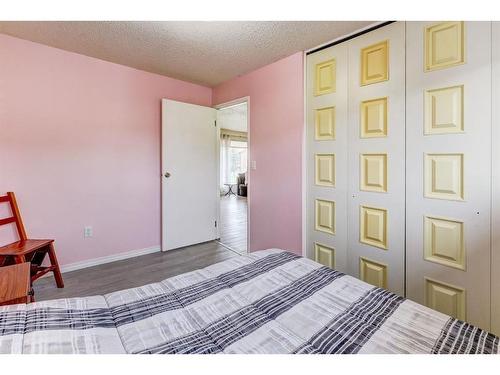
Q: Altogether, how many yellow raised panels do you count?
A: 15